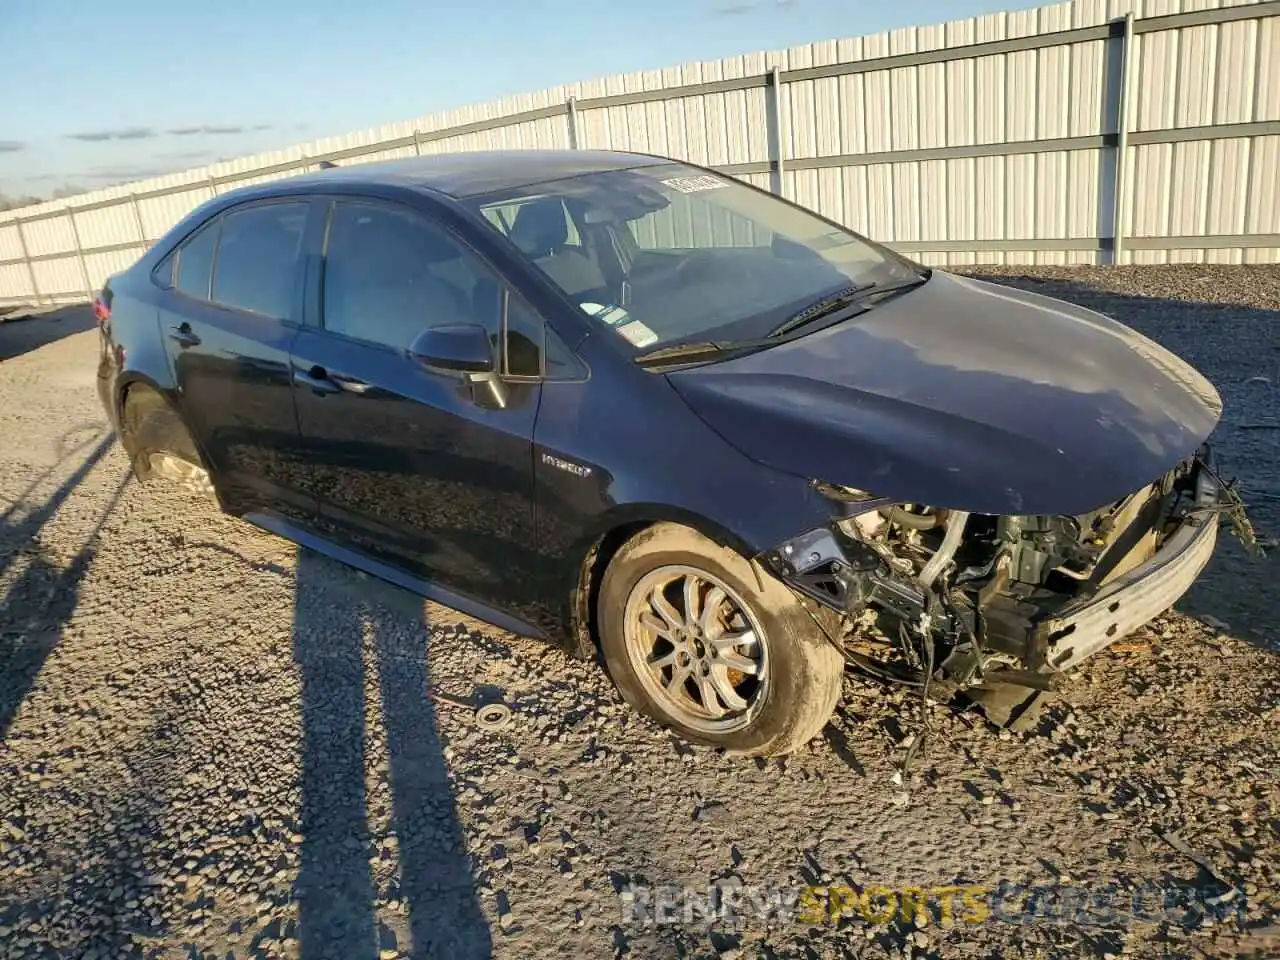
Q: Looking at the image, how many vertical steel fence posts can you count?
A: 9